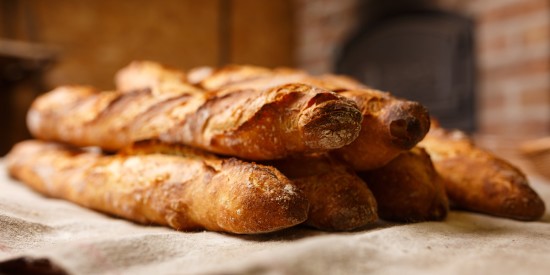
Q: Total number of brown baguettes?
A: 6